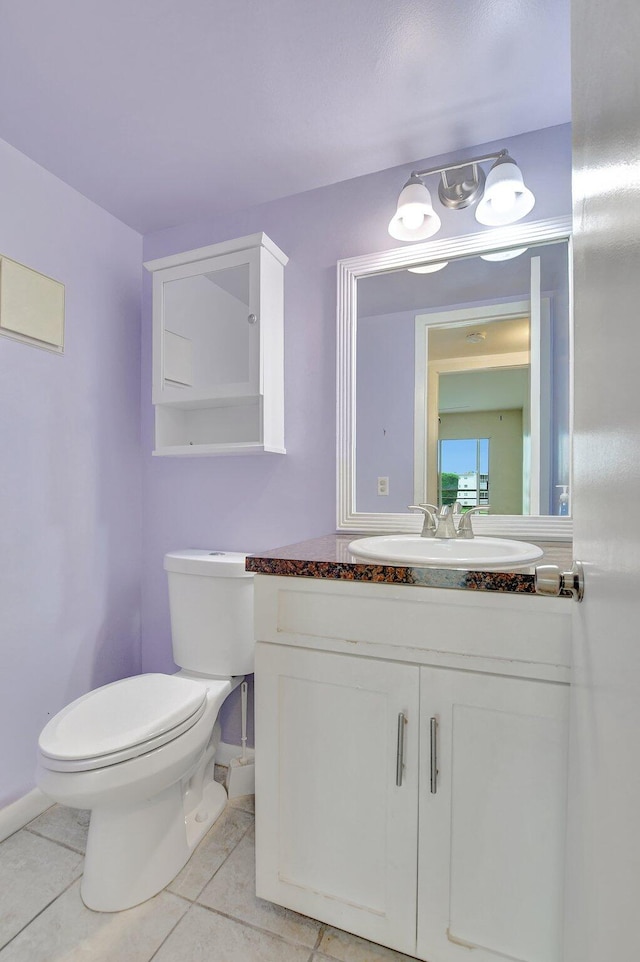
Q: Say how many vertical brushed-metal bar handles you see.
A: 2